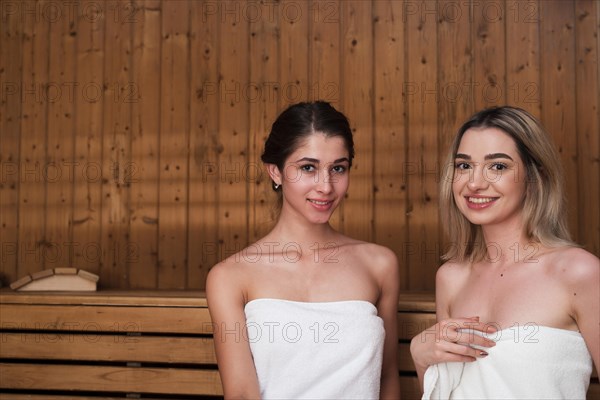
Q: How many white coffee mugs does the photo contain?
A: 0